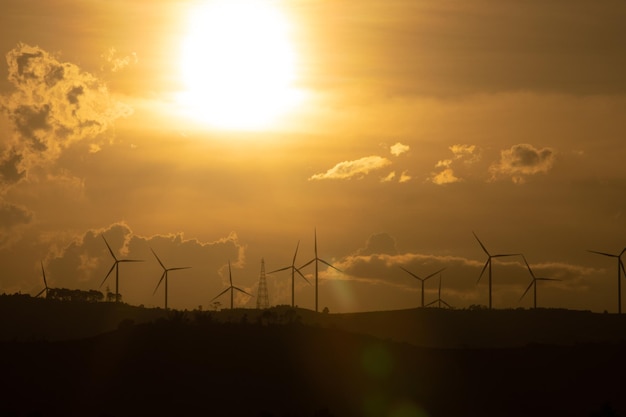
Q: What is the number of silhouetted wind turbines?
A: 11